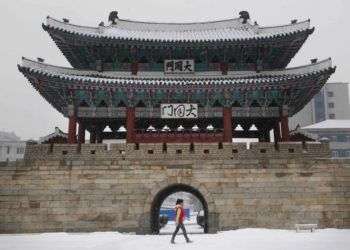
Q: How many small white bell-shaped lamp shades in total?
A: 9